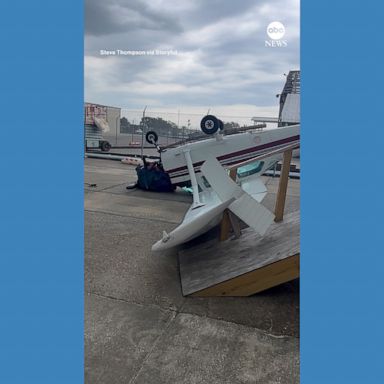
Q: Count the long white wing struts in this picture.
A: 1